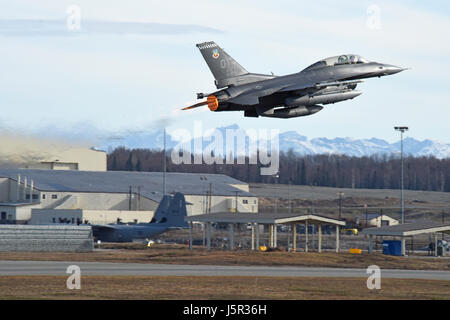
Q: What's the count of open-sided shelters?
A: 2